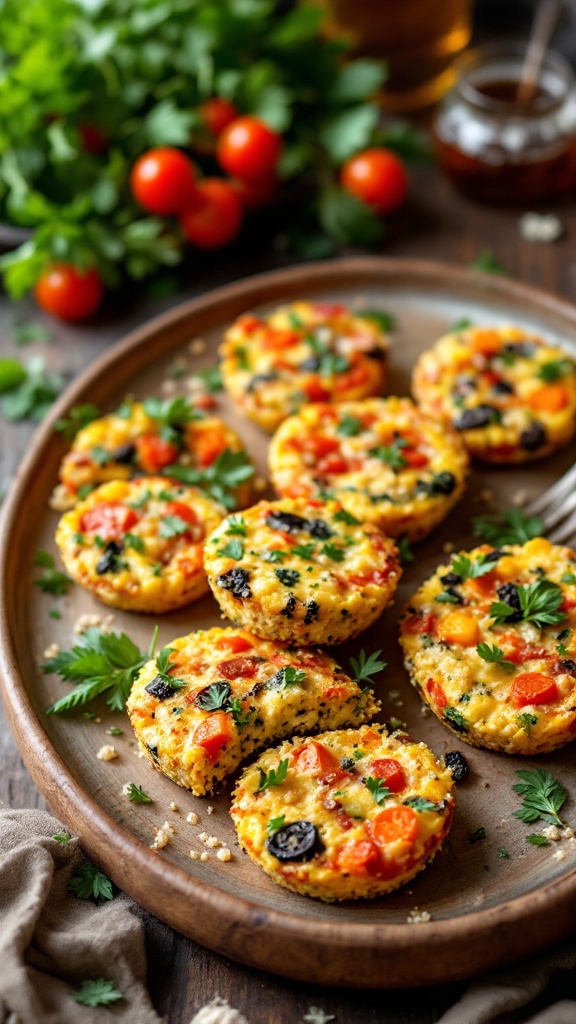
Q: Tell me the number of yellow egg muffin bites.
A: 9